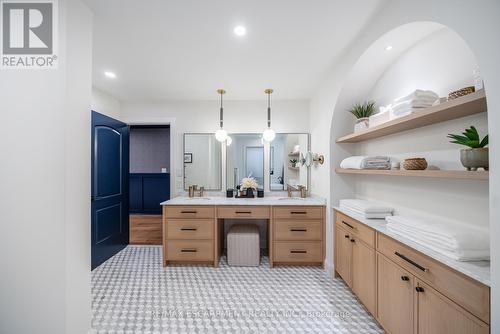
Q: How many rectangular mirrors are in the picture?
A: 3